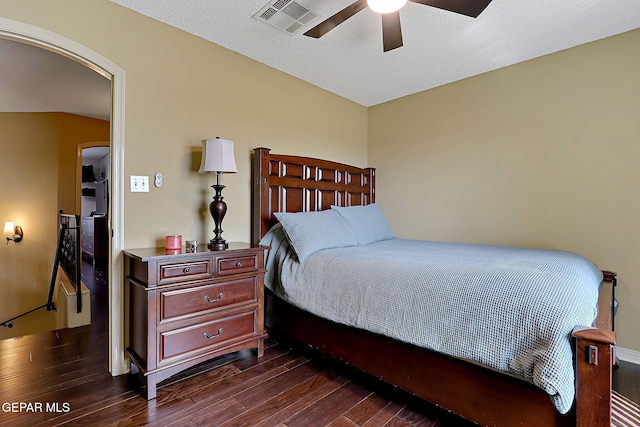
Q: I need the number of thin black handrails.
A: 1